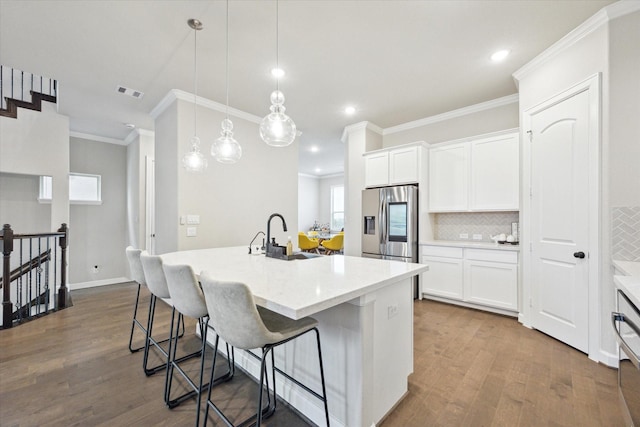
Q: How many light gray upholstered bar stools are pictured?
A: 4